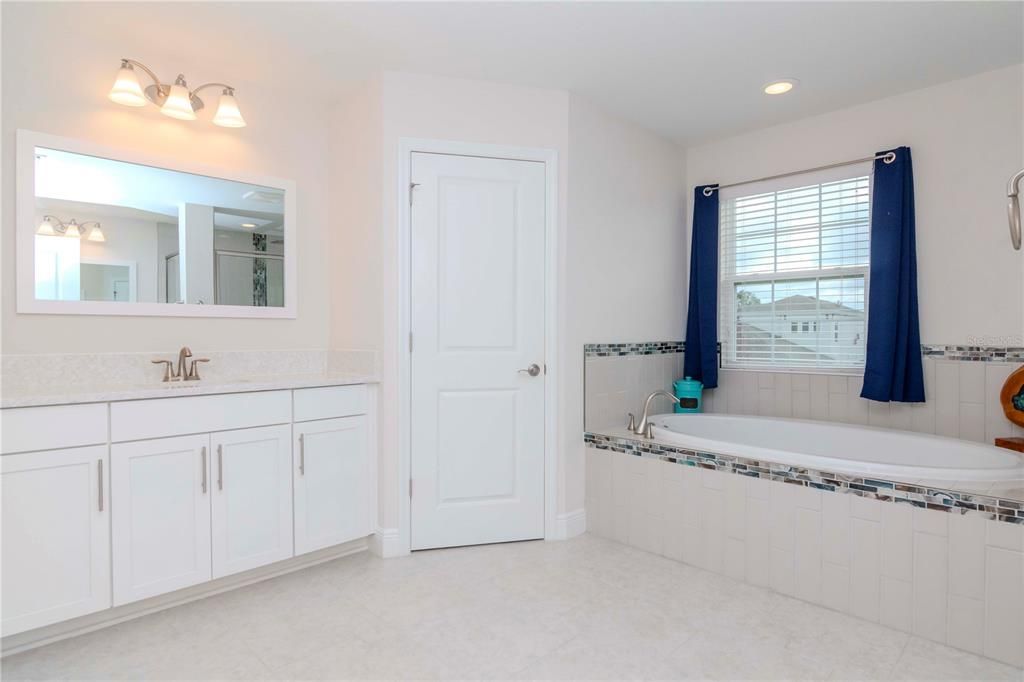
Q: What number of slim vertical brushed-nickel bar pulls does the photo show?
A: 4